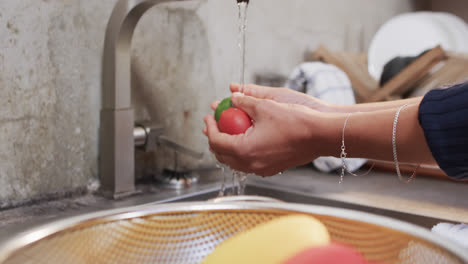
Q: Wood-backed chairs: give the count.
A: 0